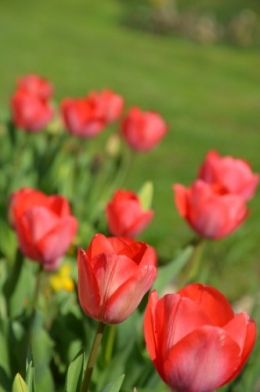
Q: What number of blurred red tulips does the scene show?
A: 9